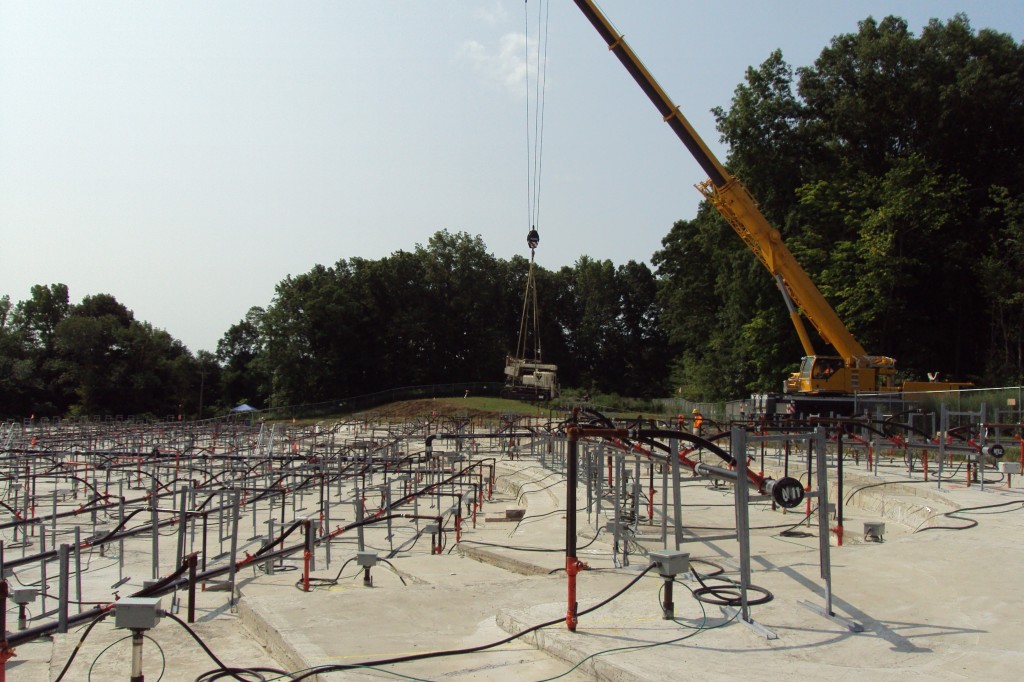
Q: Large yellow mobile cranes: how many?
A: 1